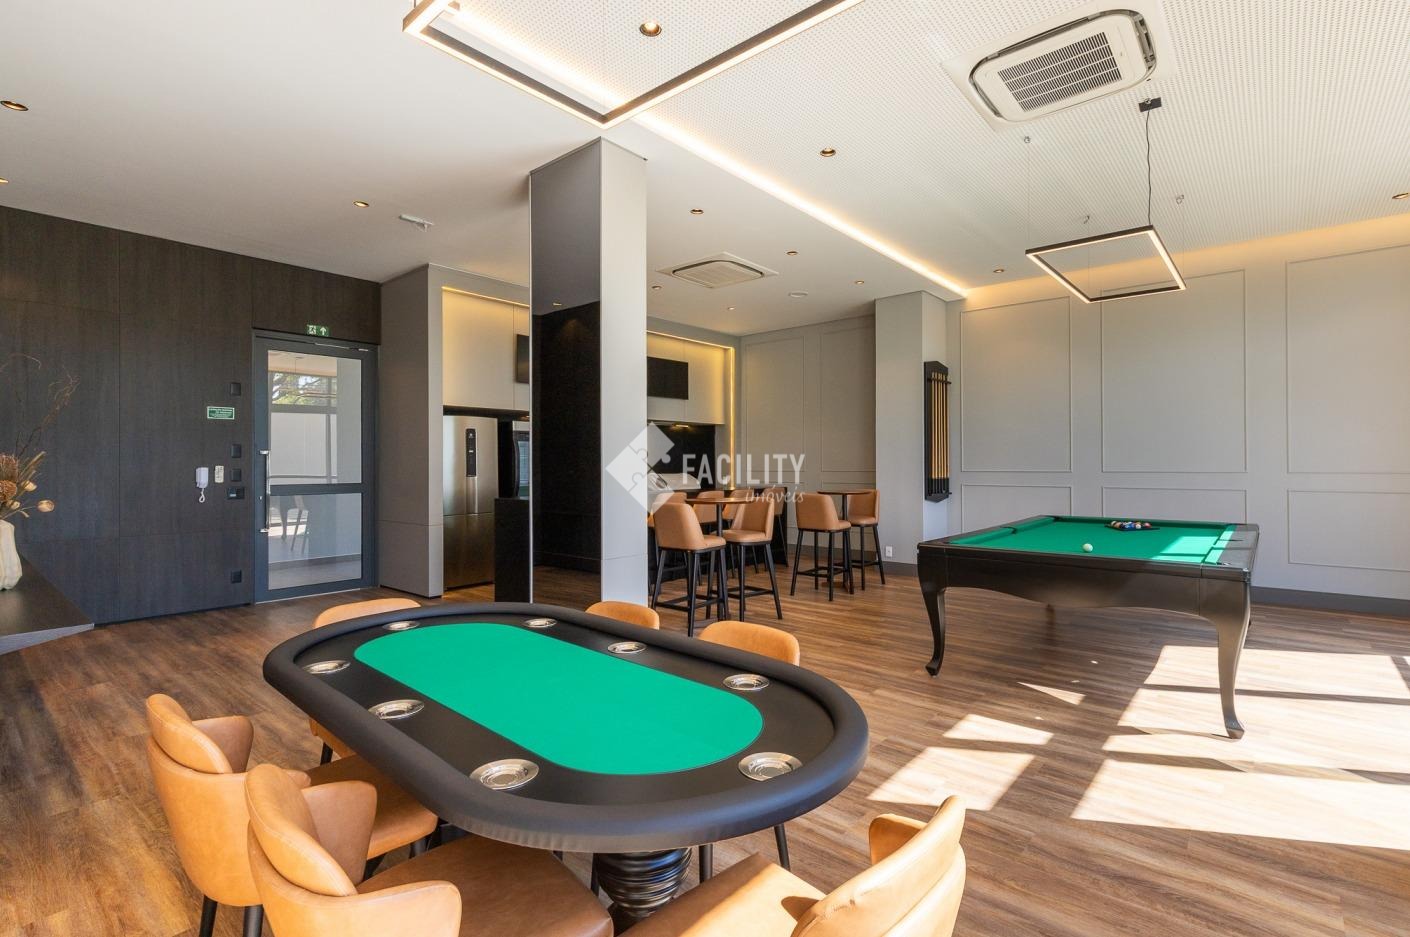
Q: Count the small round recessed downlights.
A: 12